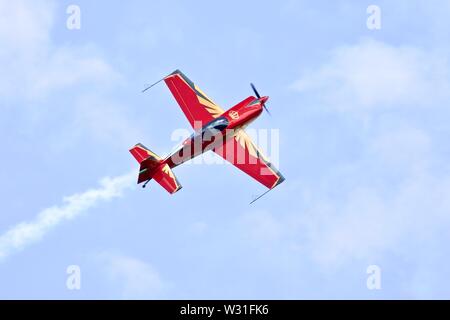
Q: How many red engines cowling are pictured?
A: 1